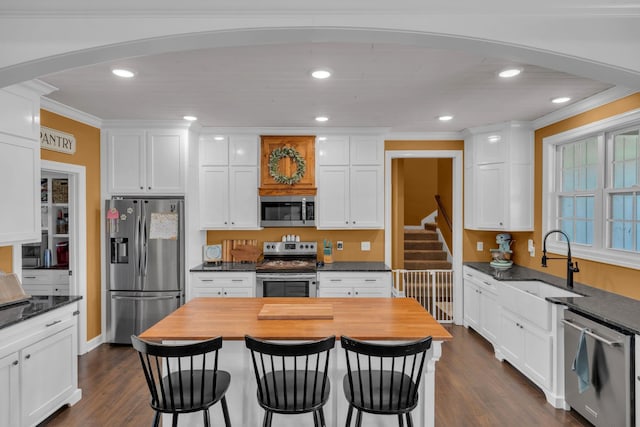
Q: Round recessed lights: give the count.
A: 7